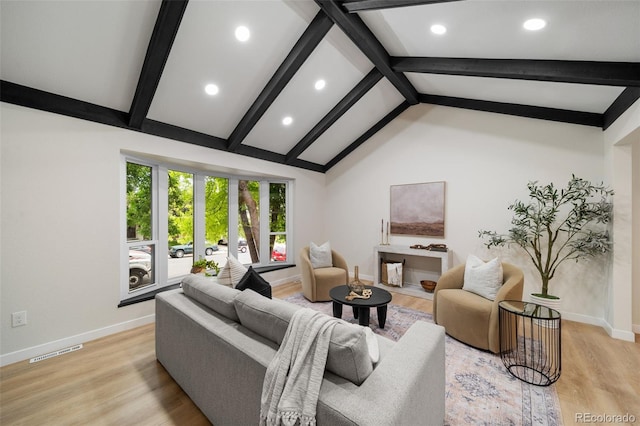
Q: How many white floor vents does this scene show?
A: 1